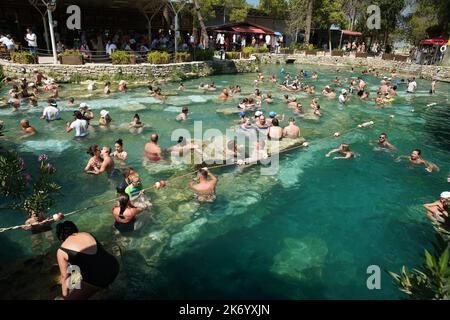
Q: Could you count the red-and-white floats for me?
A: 2